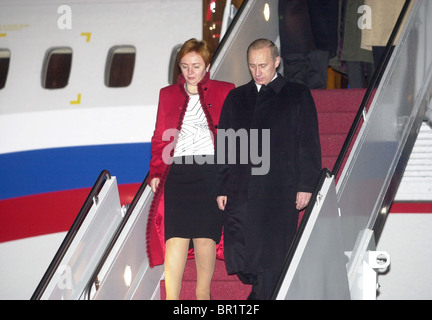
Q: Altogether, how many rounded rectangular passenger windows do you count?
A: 4